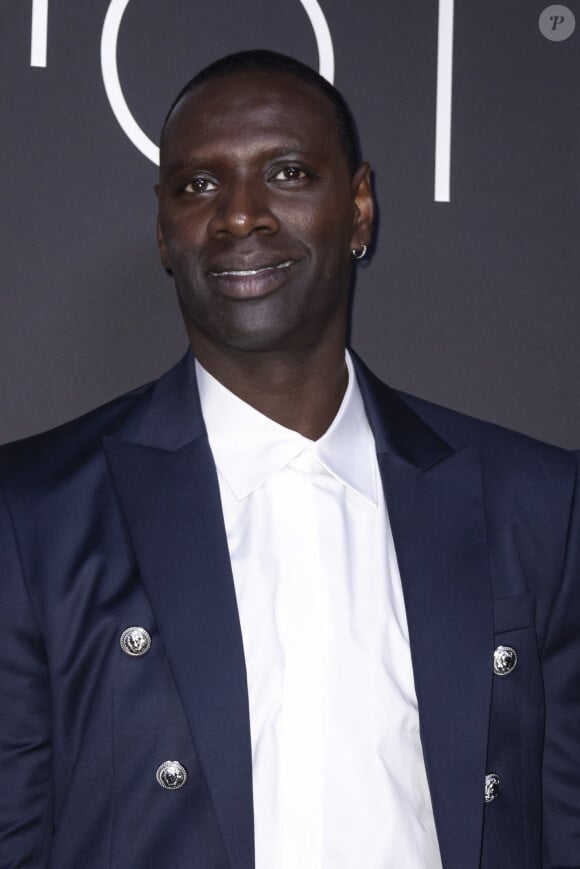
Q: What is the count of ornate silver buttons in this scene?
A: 4